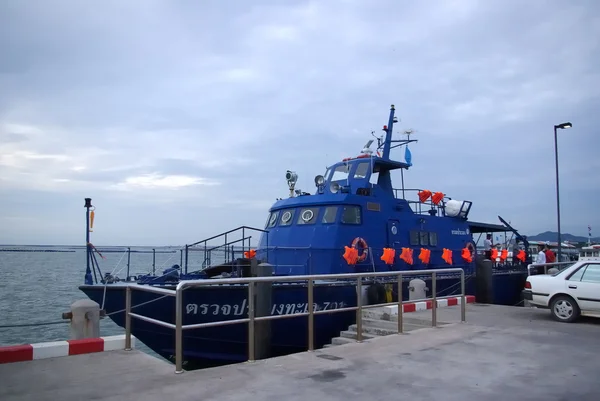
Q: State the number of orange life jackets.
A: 12